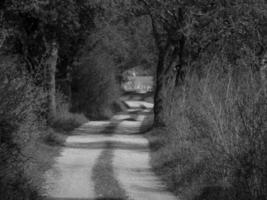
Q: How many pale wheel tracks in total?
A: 2